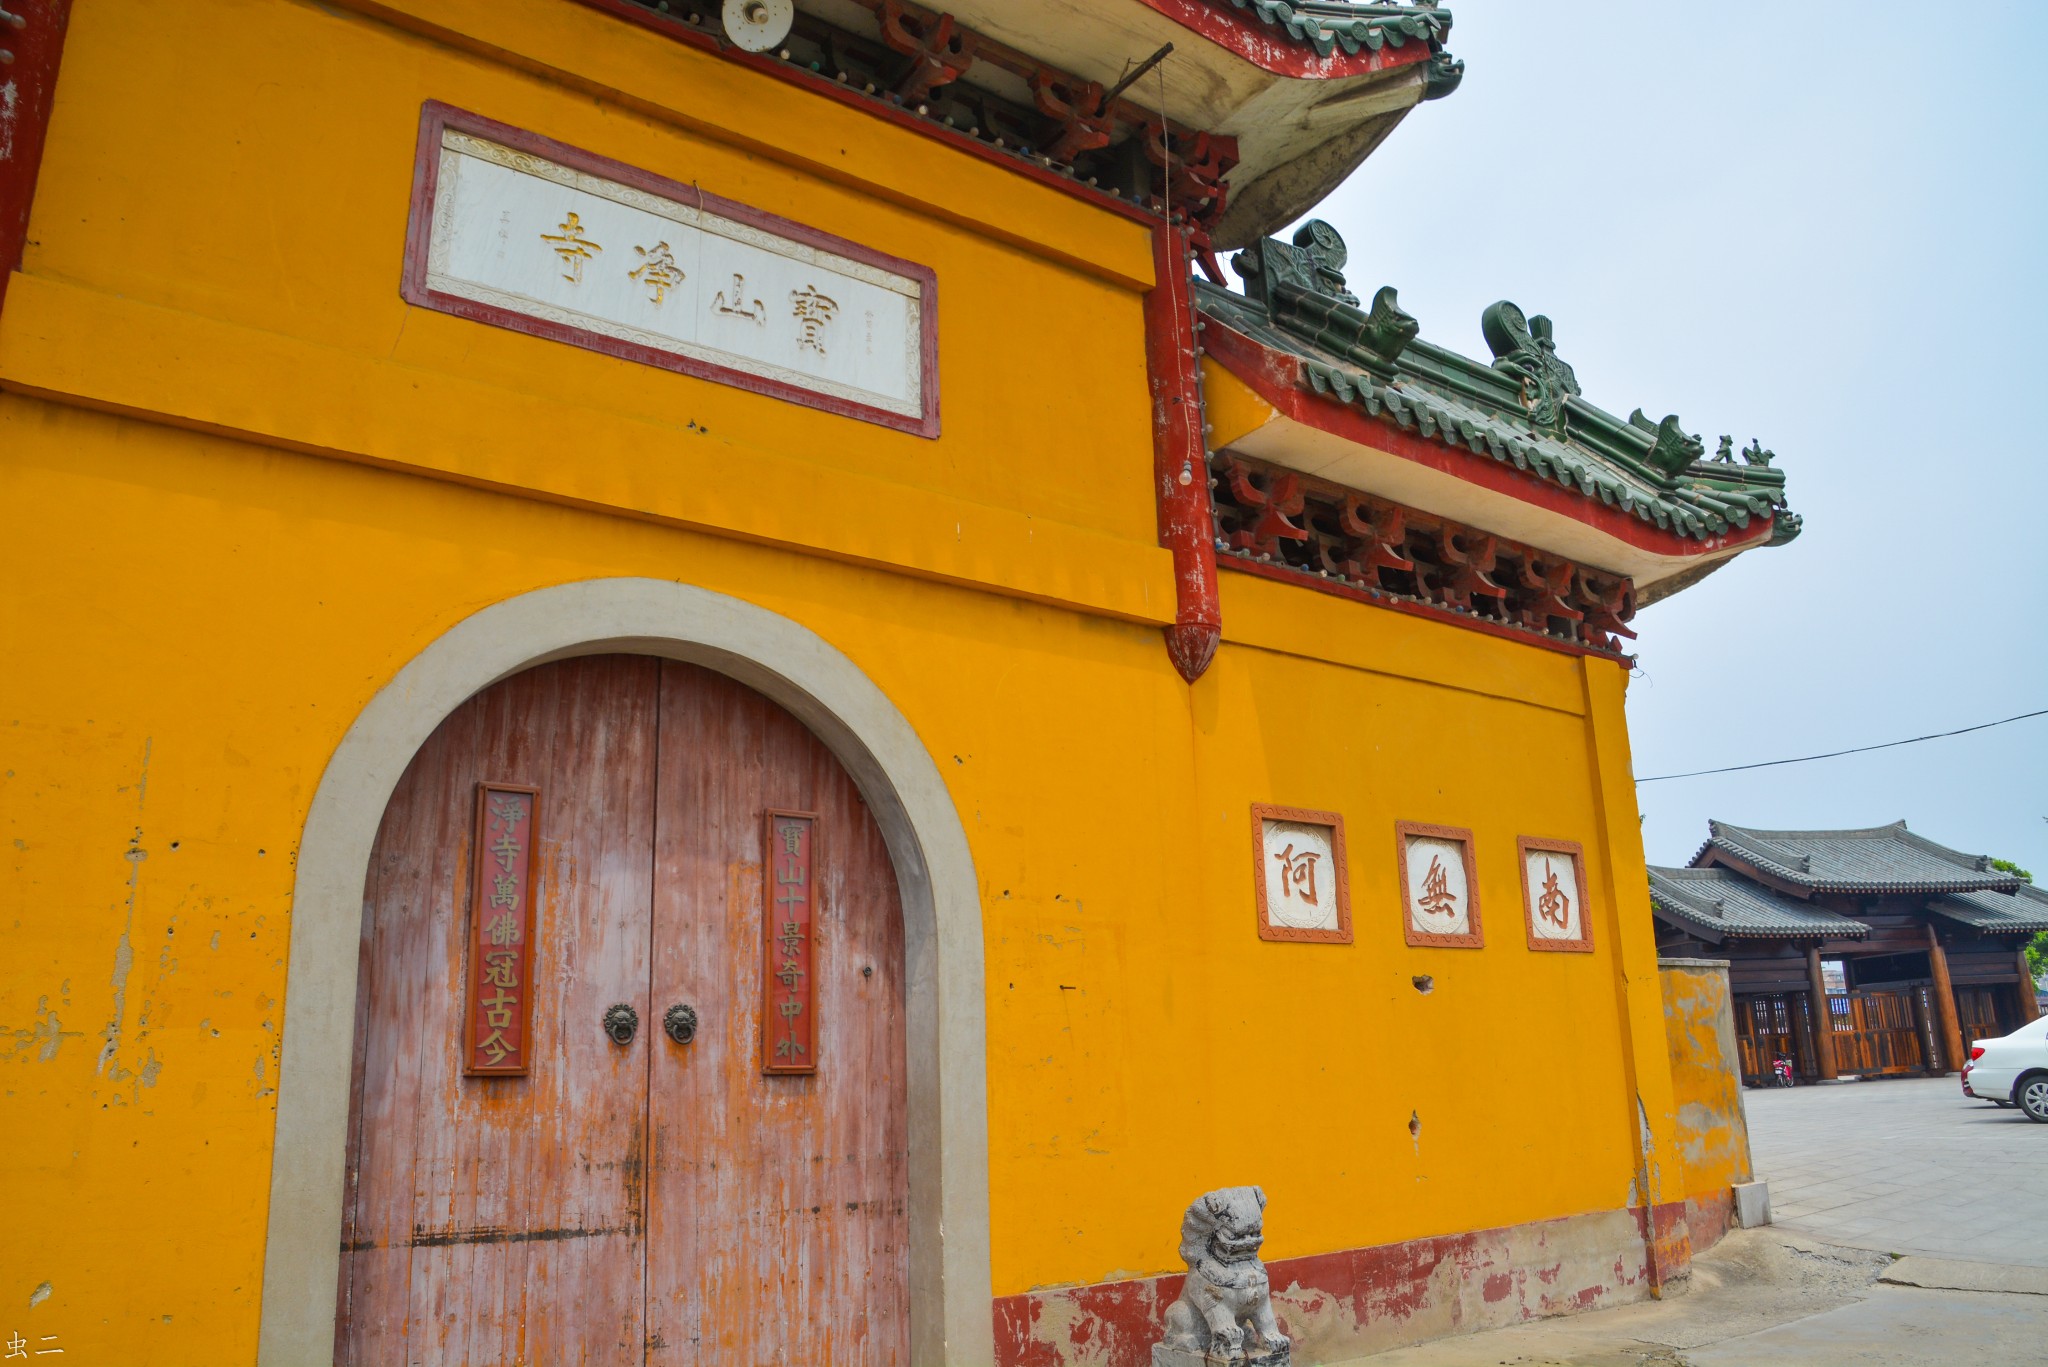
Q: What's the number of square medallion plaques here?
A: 3